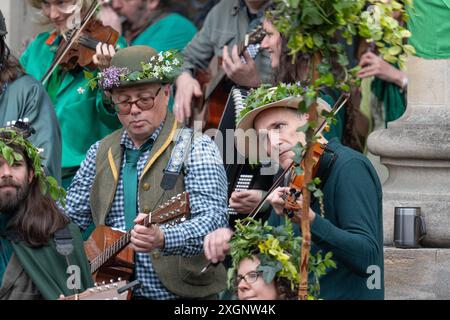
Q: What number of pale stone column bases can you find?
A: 1